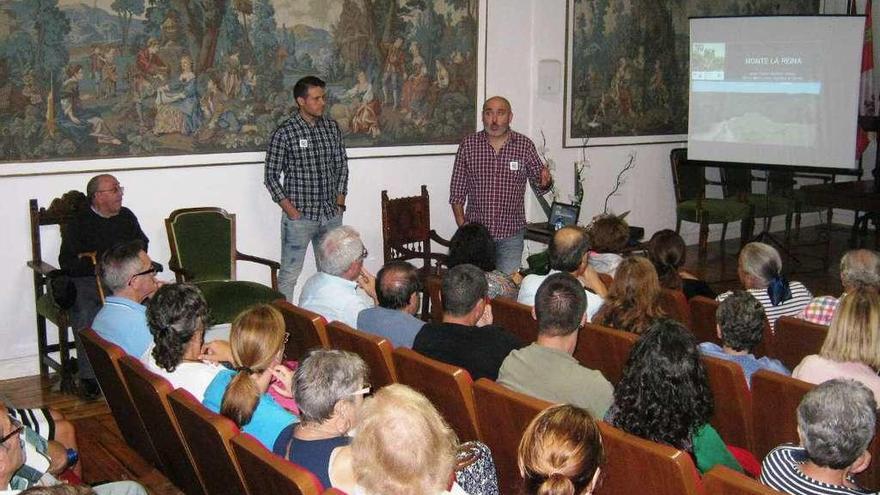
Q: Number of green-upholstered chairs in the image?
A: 5